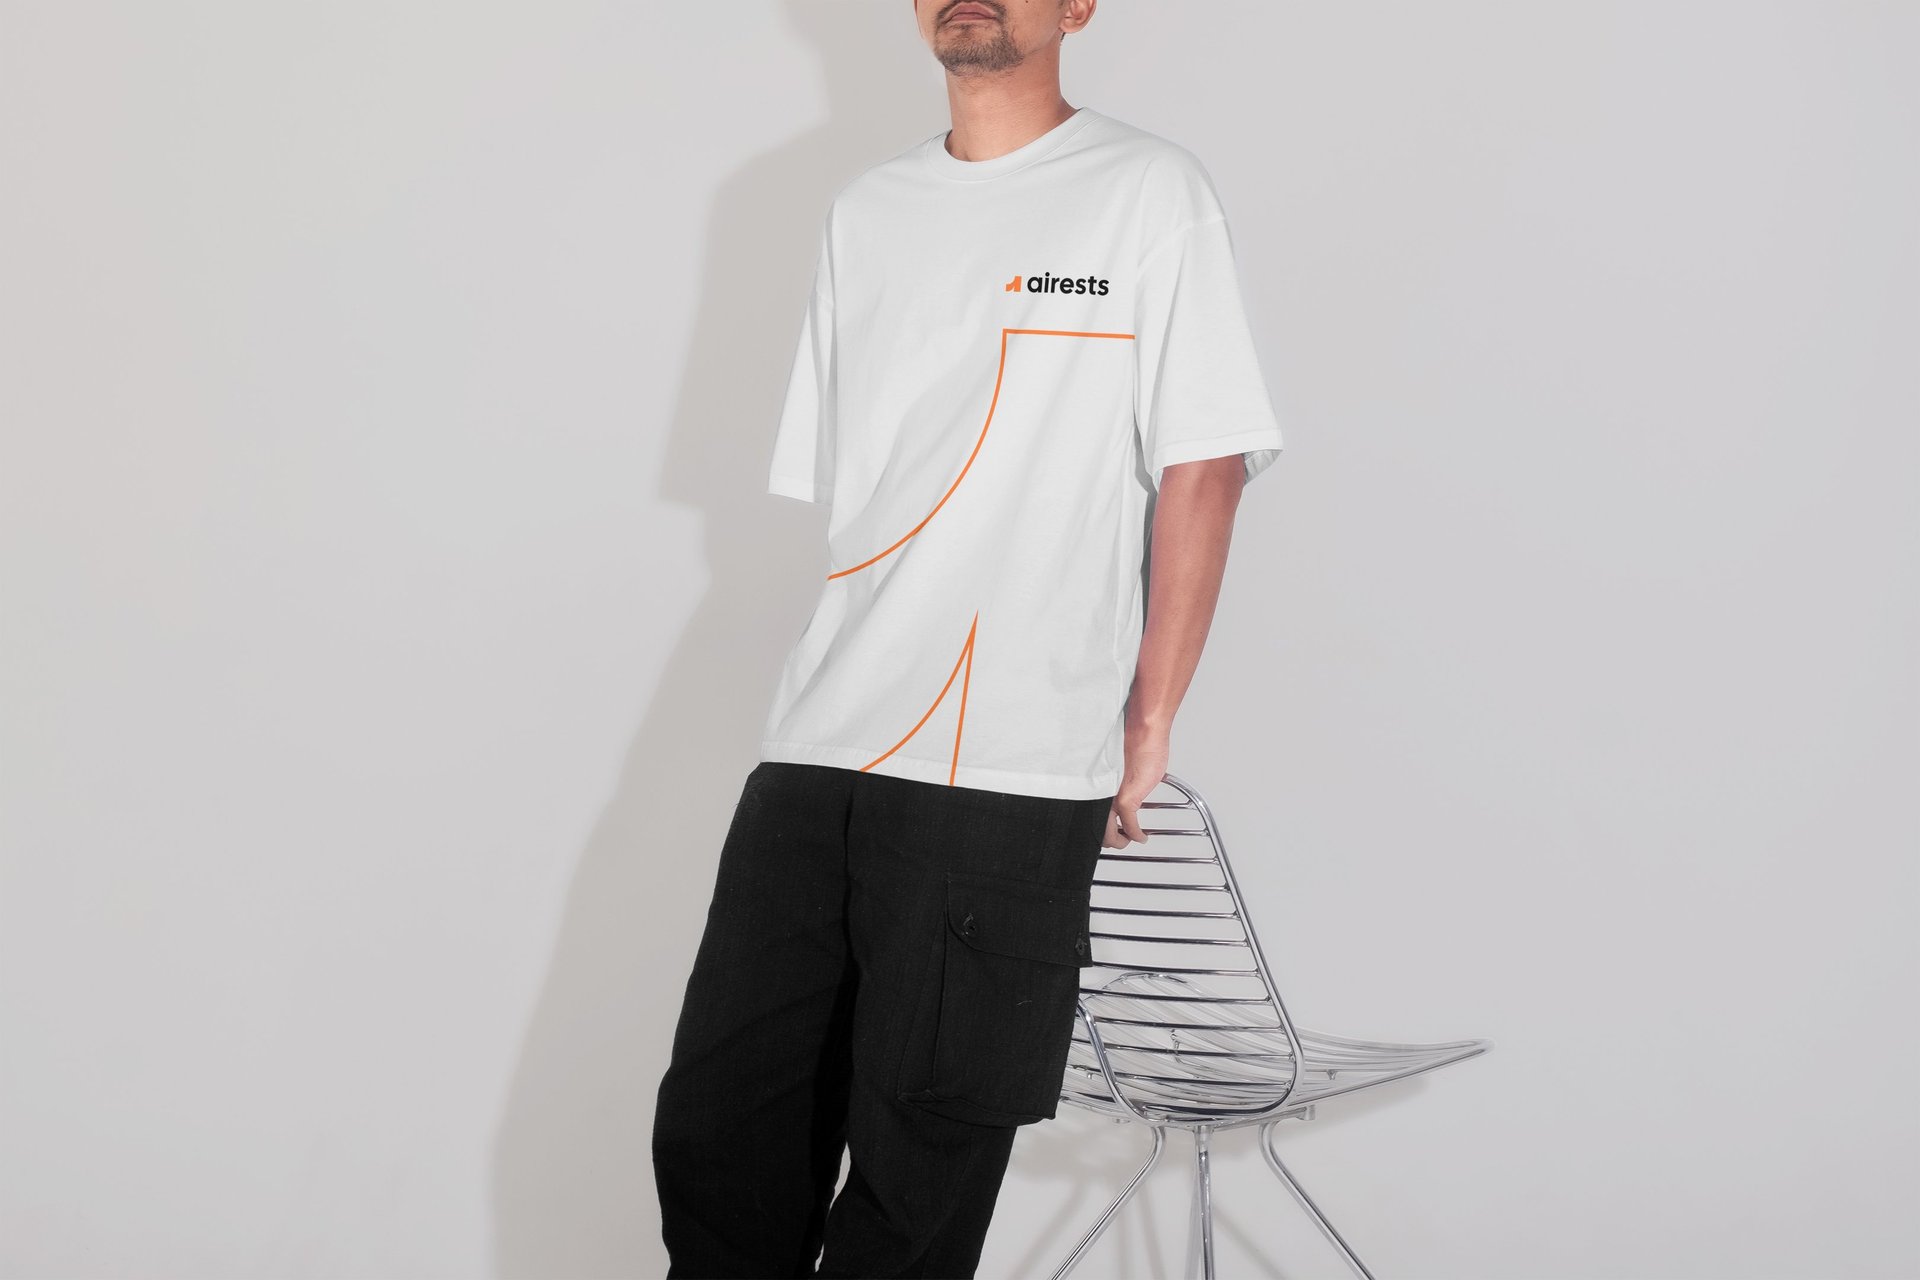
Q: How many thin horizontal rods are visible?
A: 11